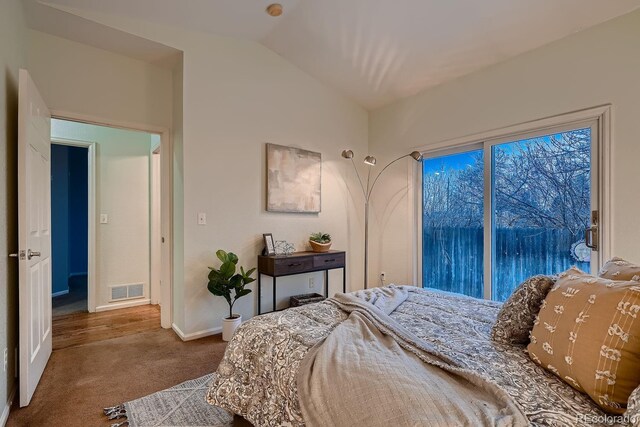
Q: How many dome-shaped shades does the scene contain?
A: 3